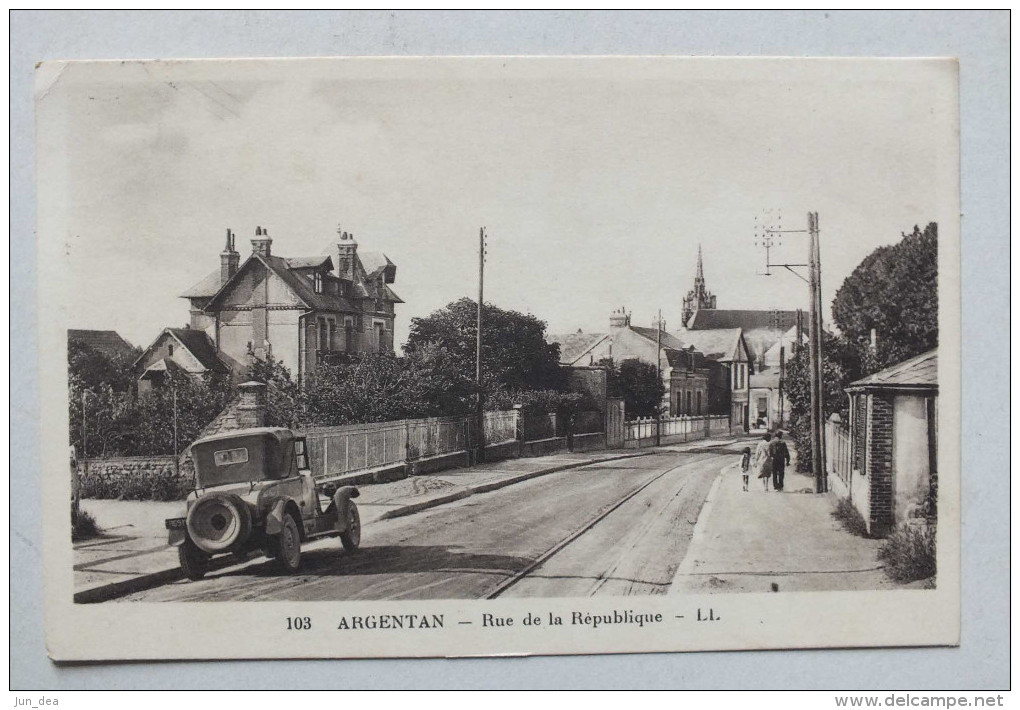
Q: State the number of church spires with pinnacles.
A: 1